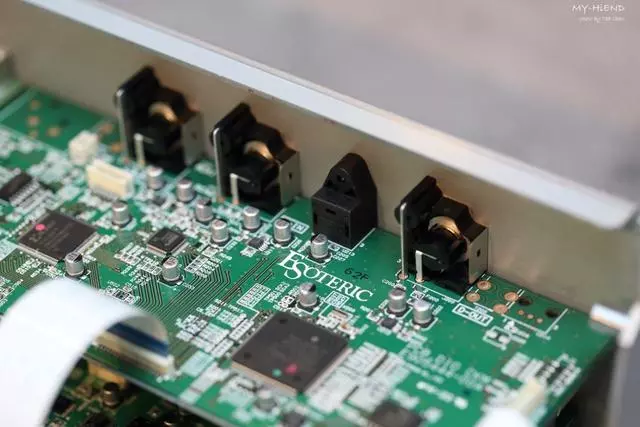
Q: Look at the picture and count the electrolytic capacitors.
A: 13